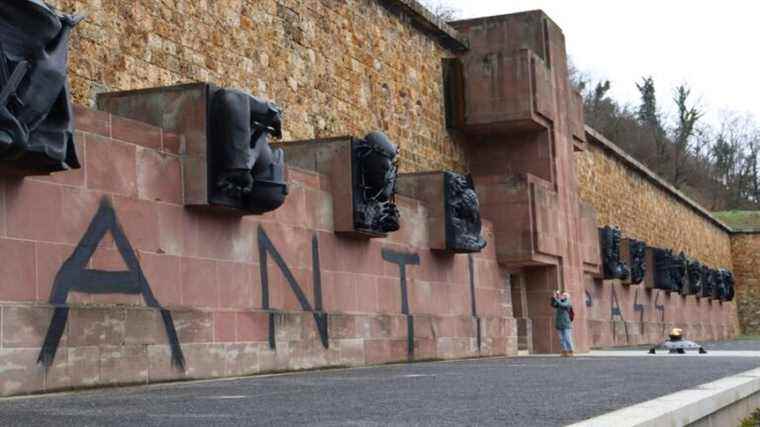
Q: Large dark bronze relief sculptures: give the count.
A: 12